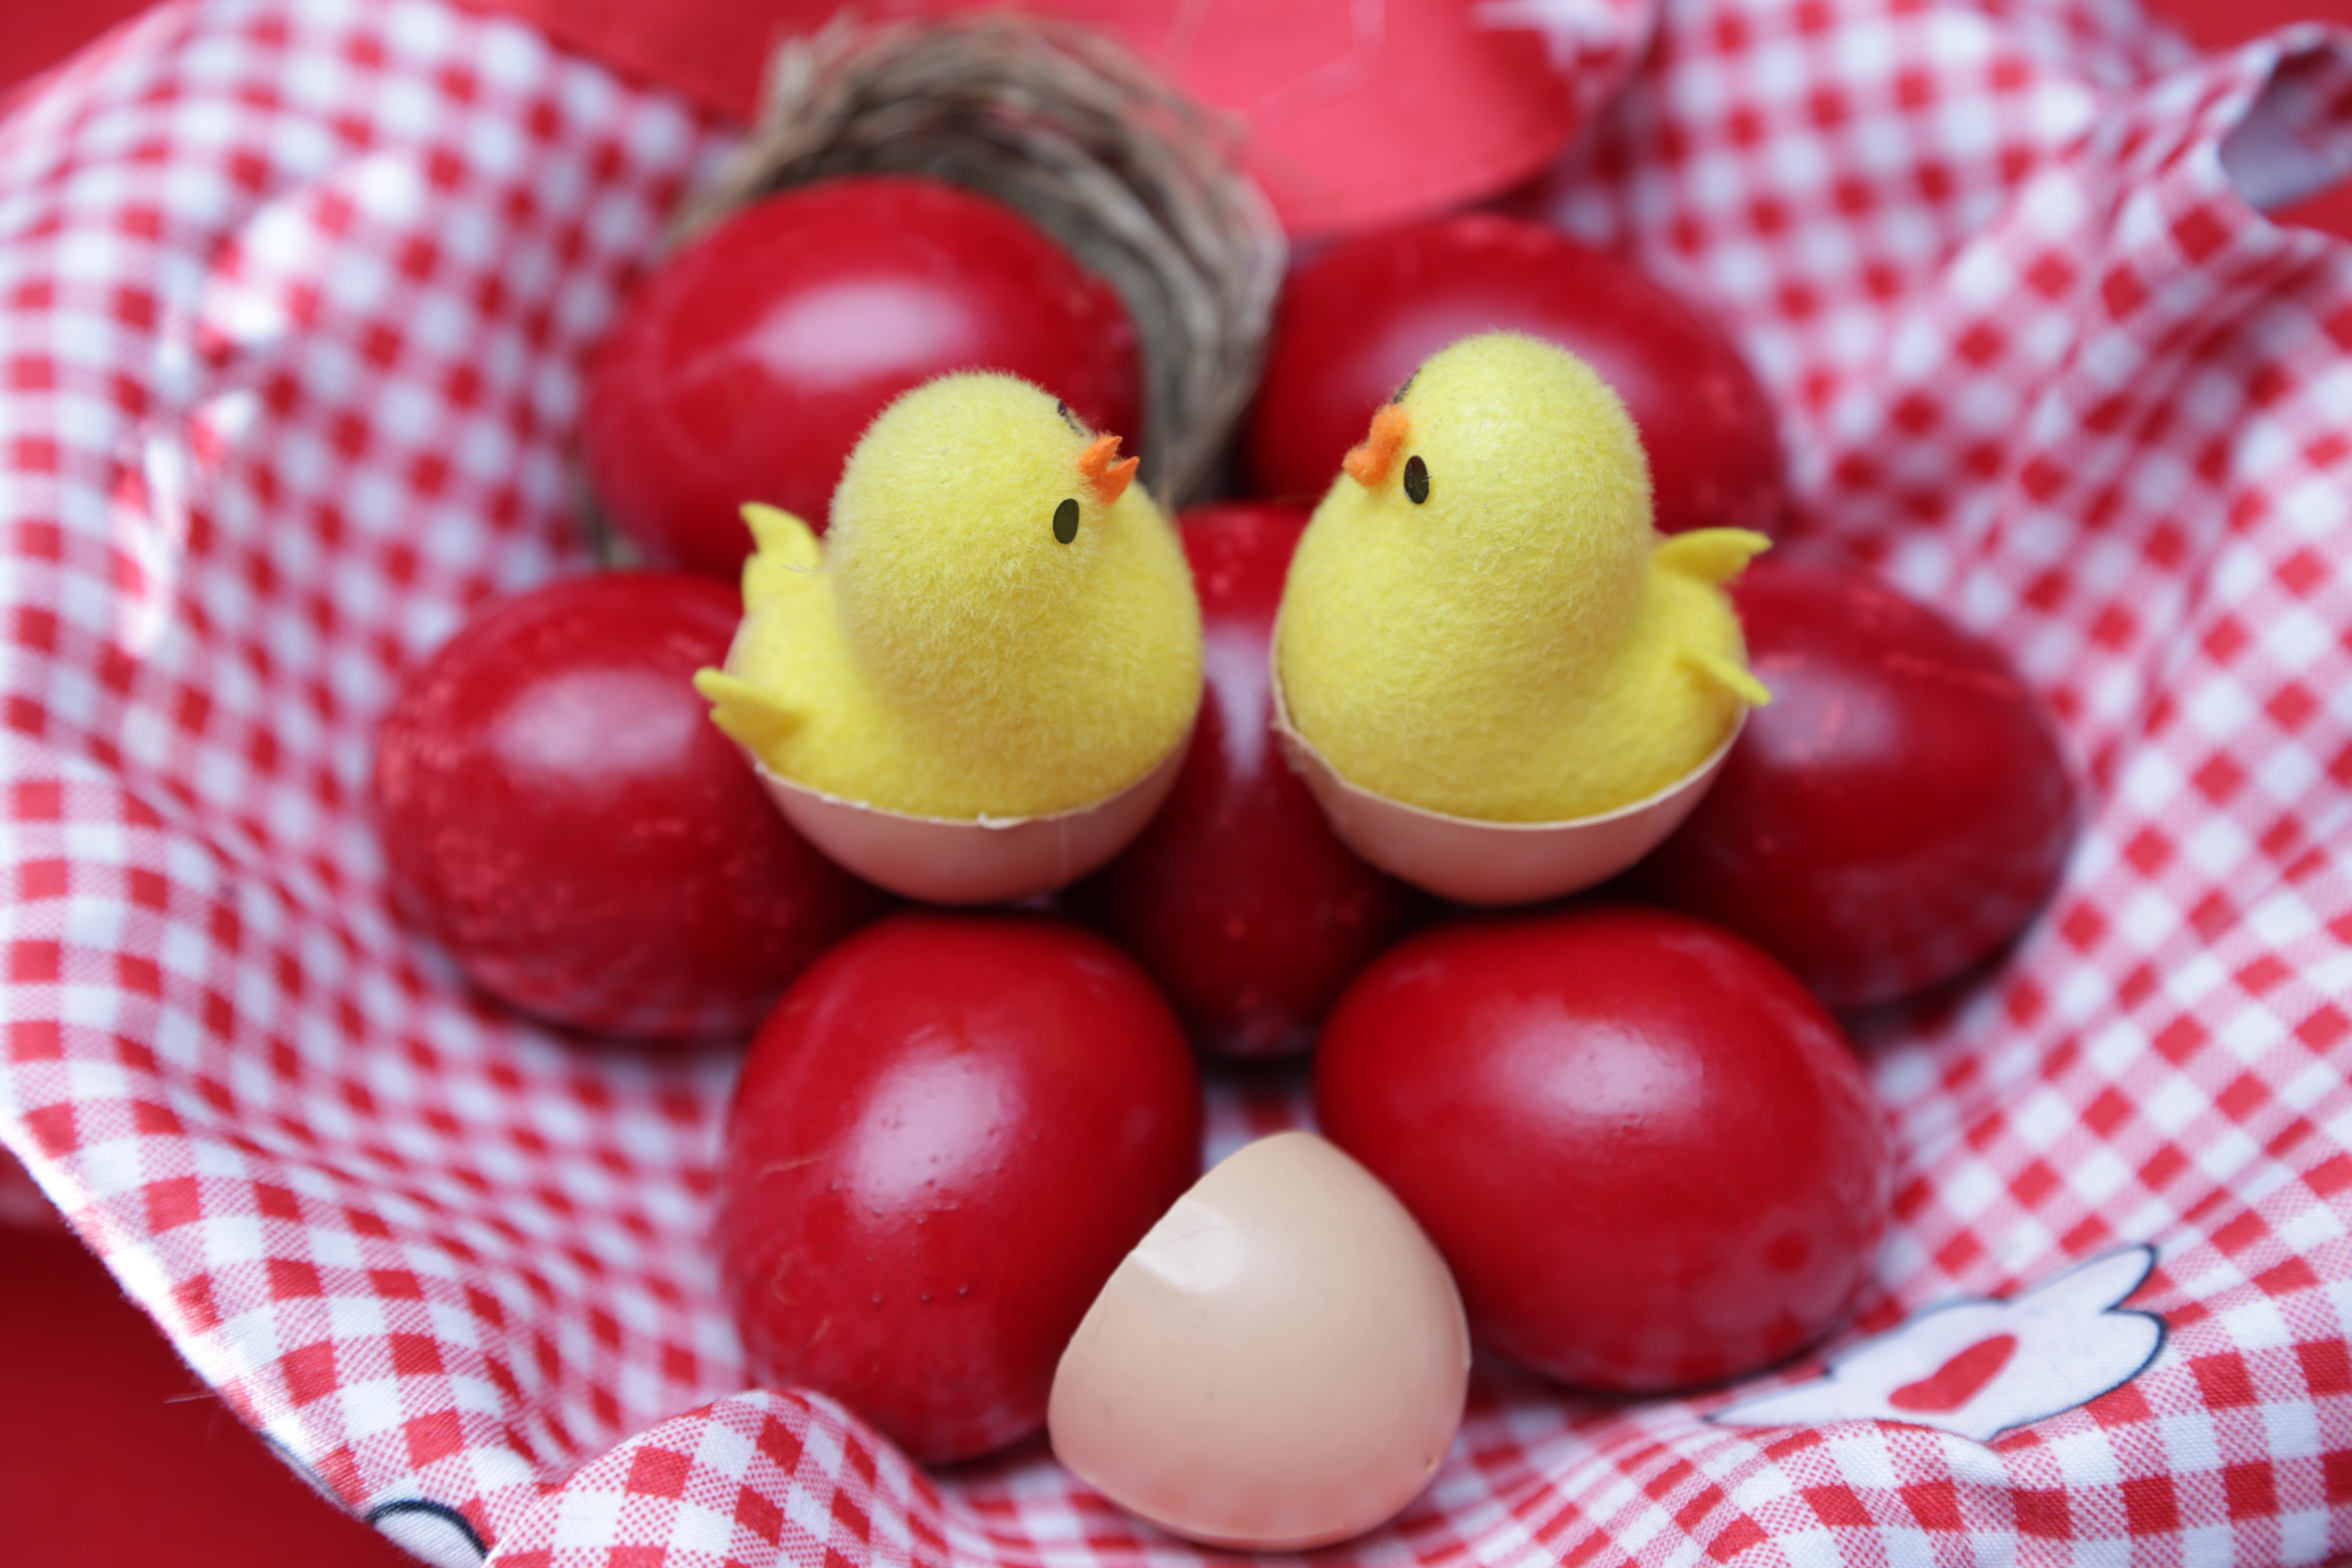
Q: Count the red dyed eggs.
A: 7